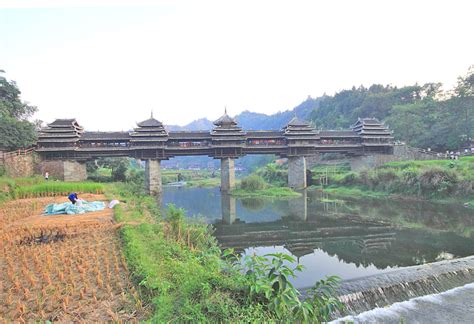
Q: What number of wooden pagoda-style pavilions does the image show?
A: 5